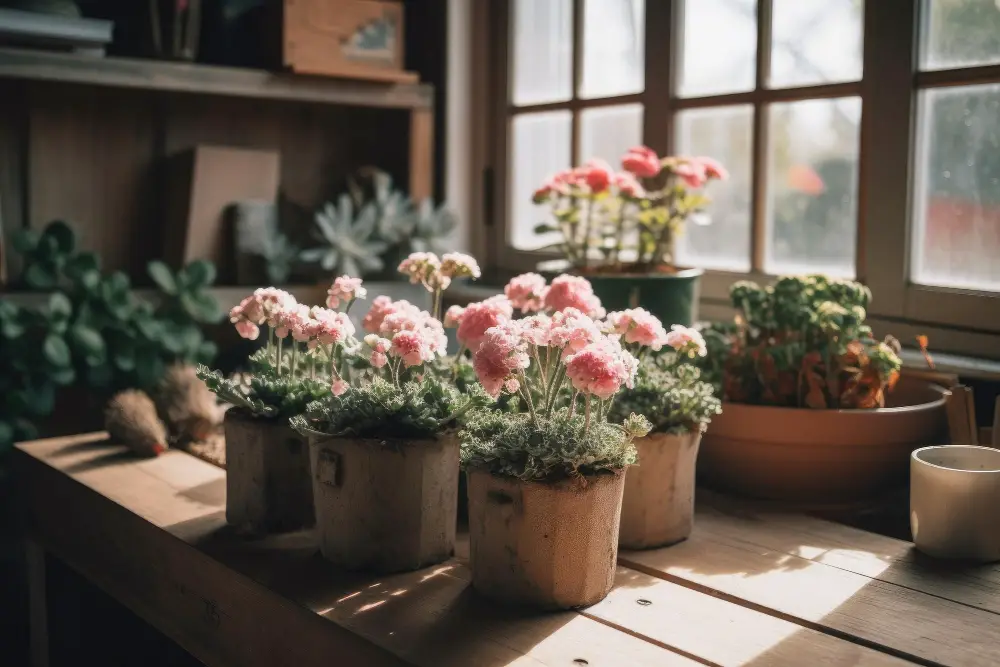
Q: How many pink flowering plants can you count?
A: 5